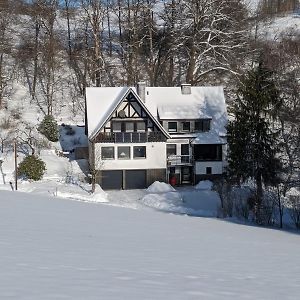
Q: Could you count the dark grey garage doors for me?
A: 2